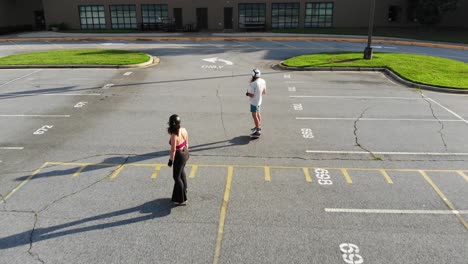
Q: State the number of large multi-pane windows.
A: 6